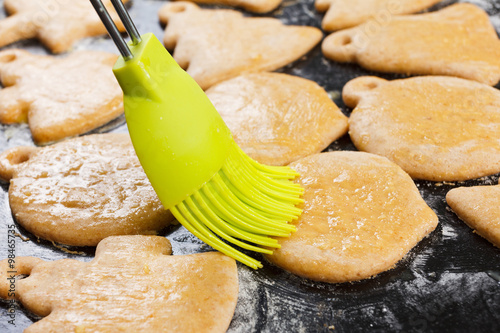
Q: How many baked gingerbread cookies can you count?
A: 12